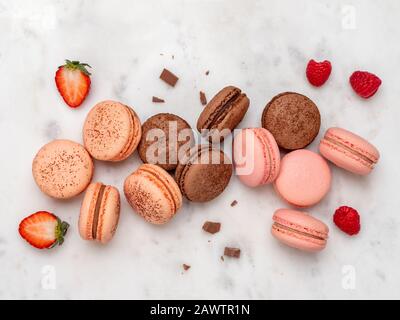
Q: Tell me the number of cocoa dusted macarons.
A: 4